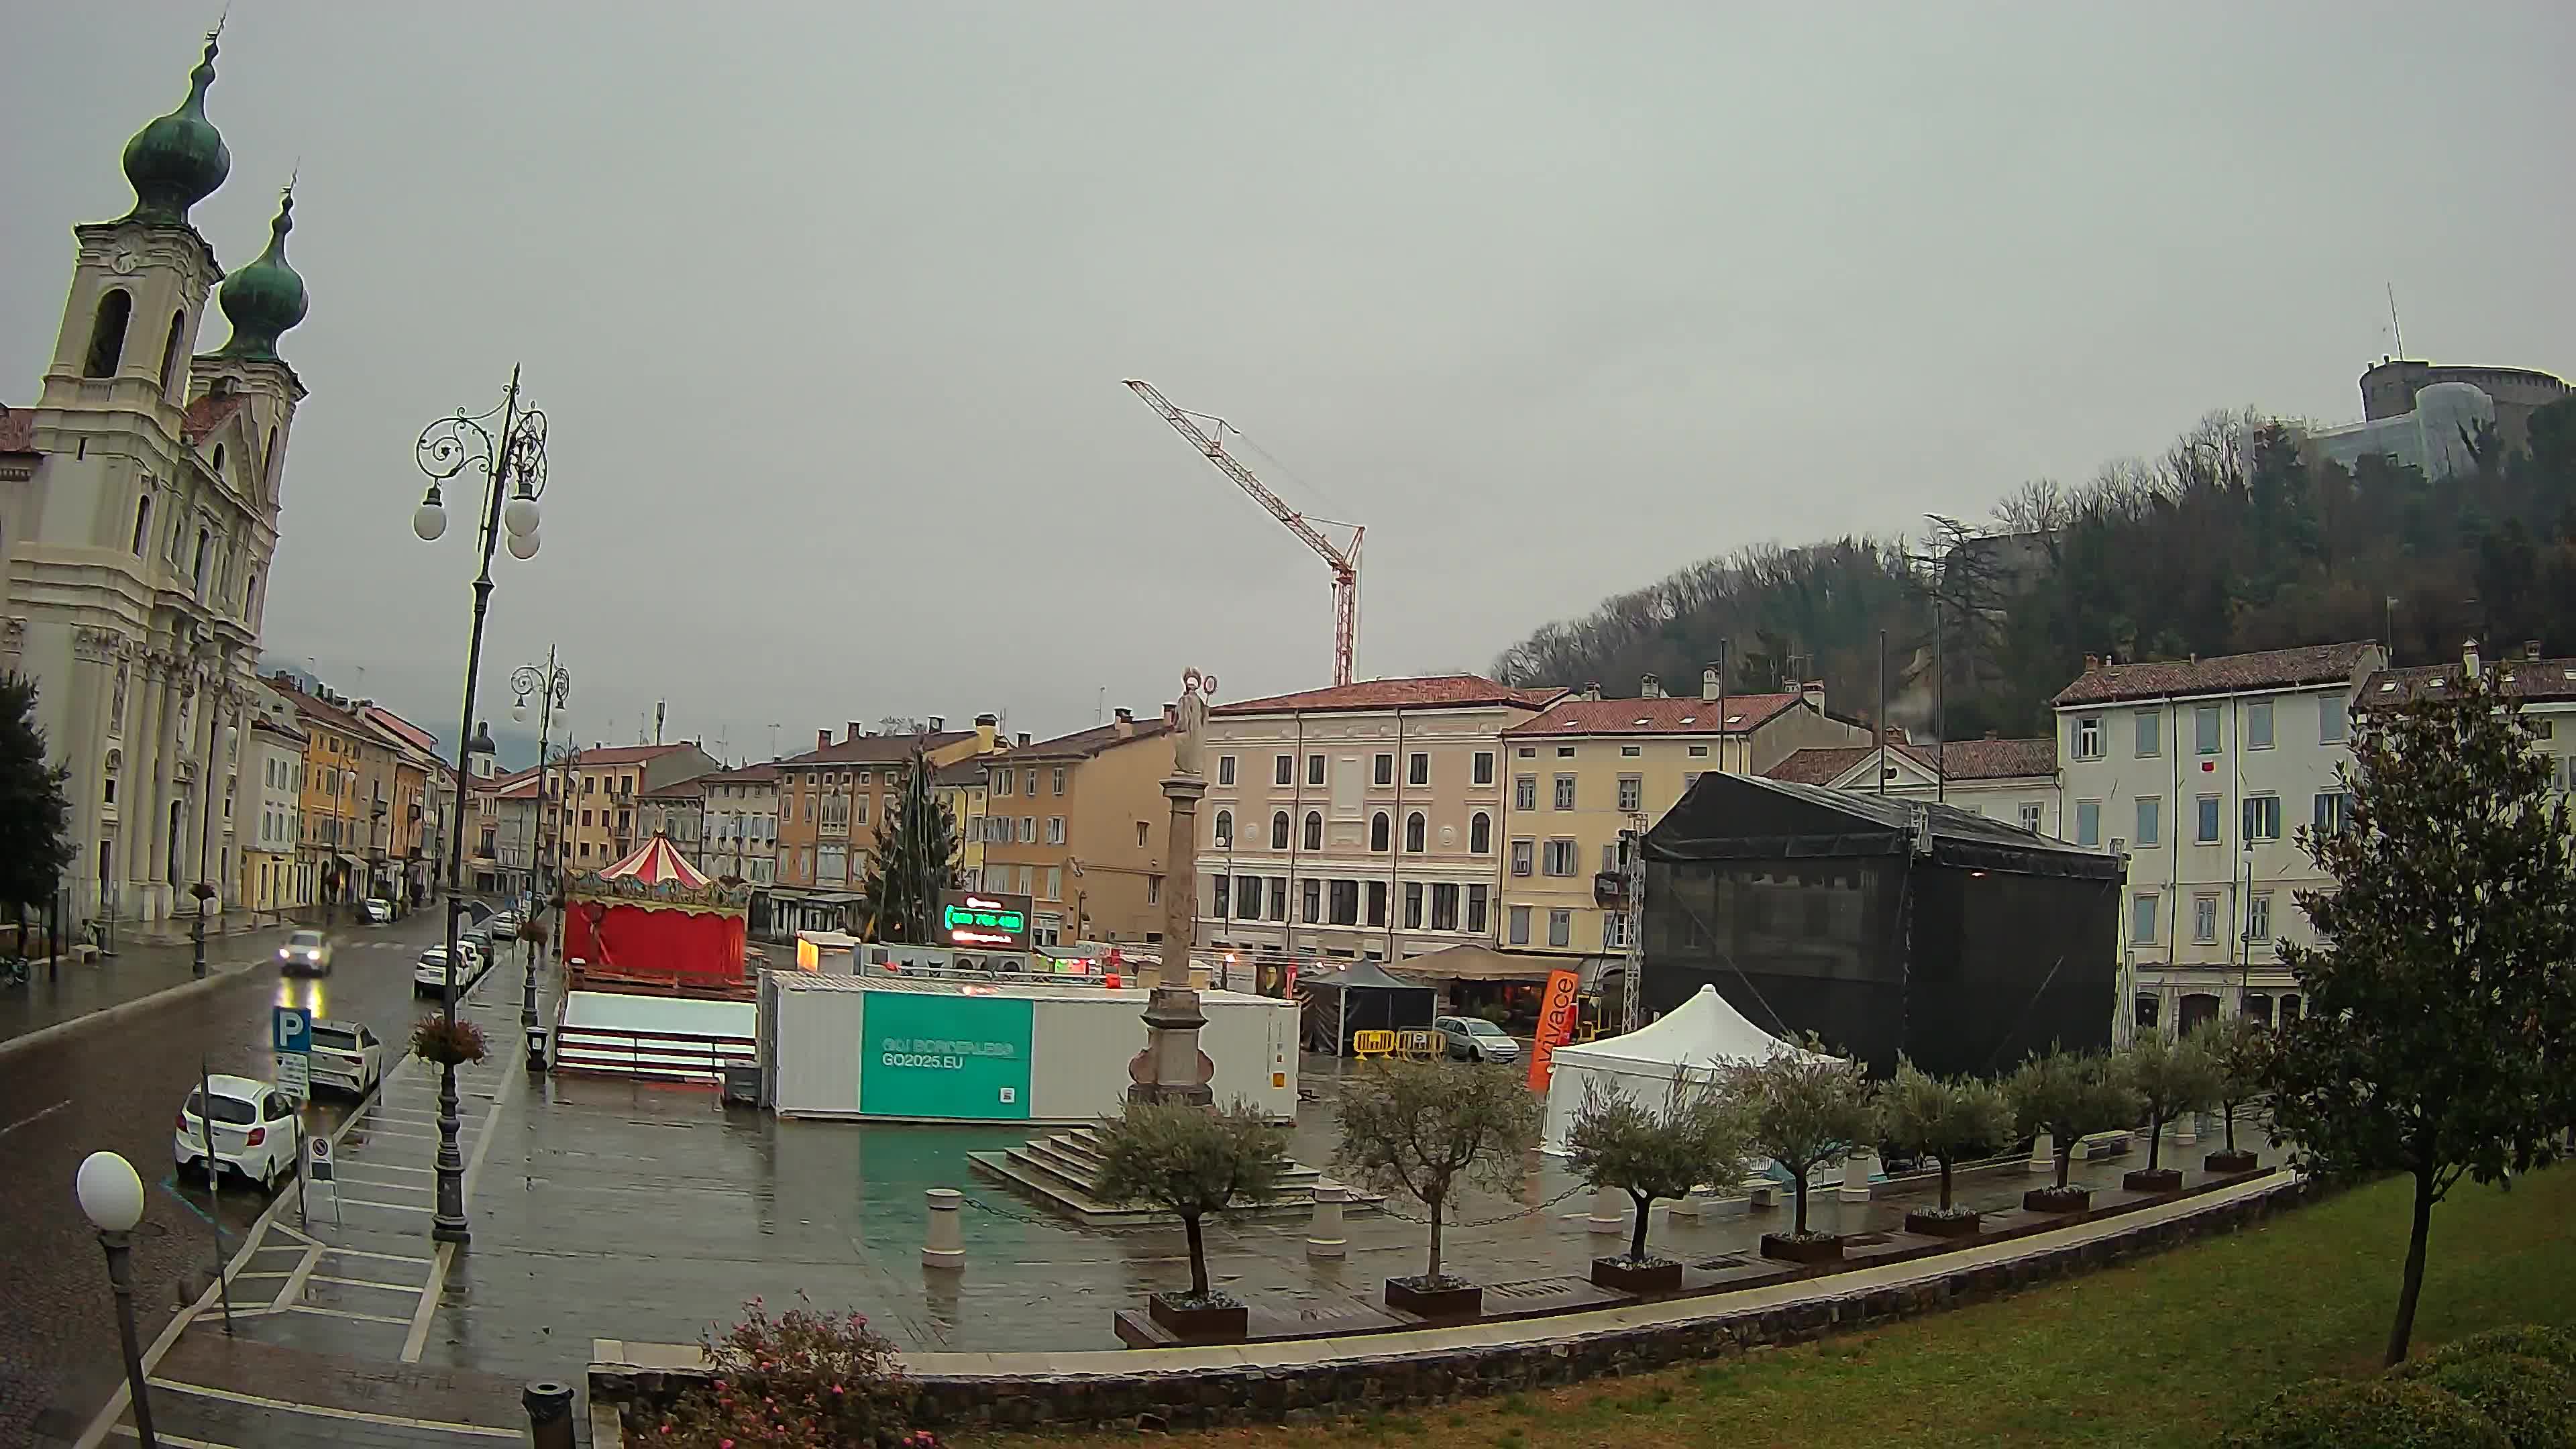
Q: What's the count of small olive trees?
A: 8